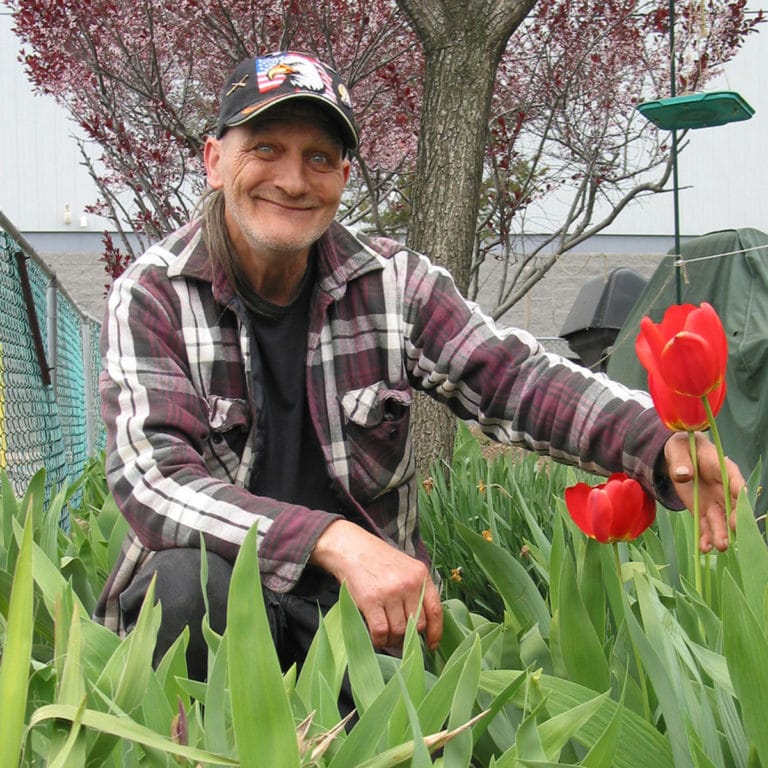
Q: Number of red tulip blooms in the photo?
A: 3